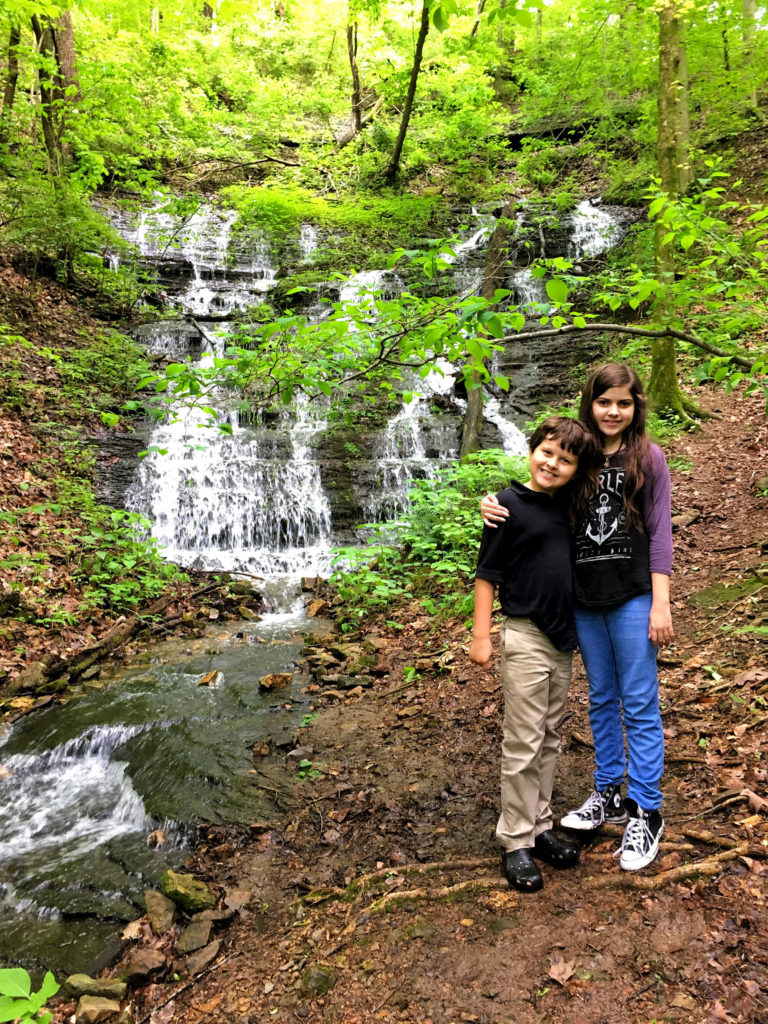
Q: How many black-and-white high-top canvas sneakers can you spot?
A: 2